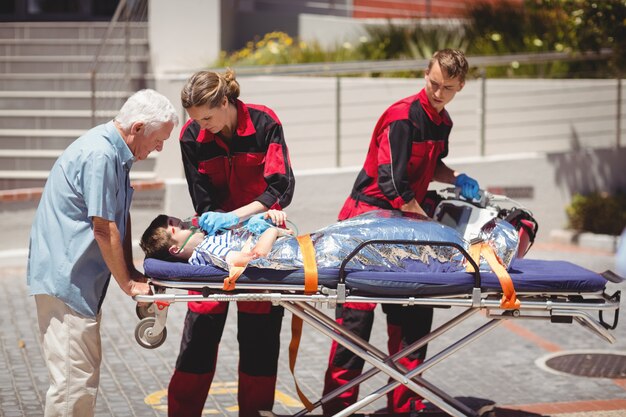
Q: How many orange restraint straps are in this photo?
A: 3